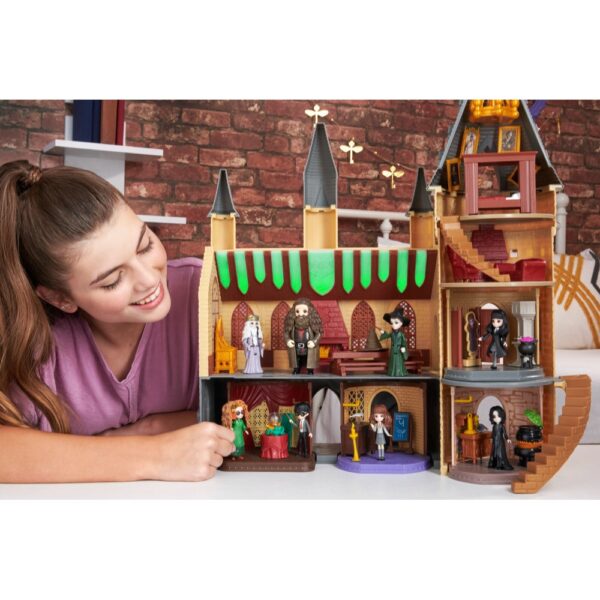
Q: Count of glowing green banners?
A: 11